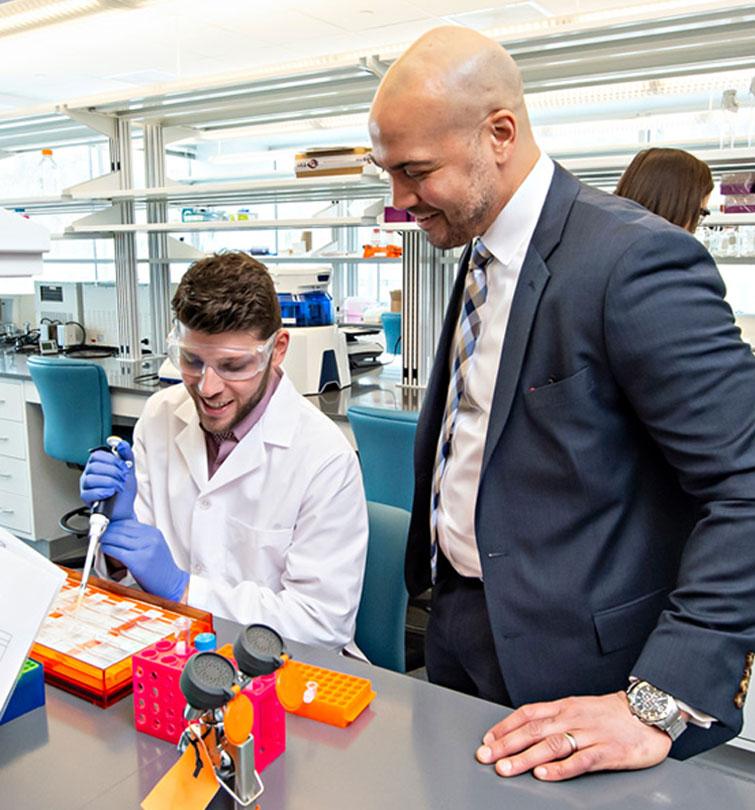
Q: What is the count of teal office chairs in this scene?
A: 4